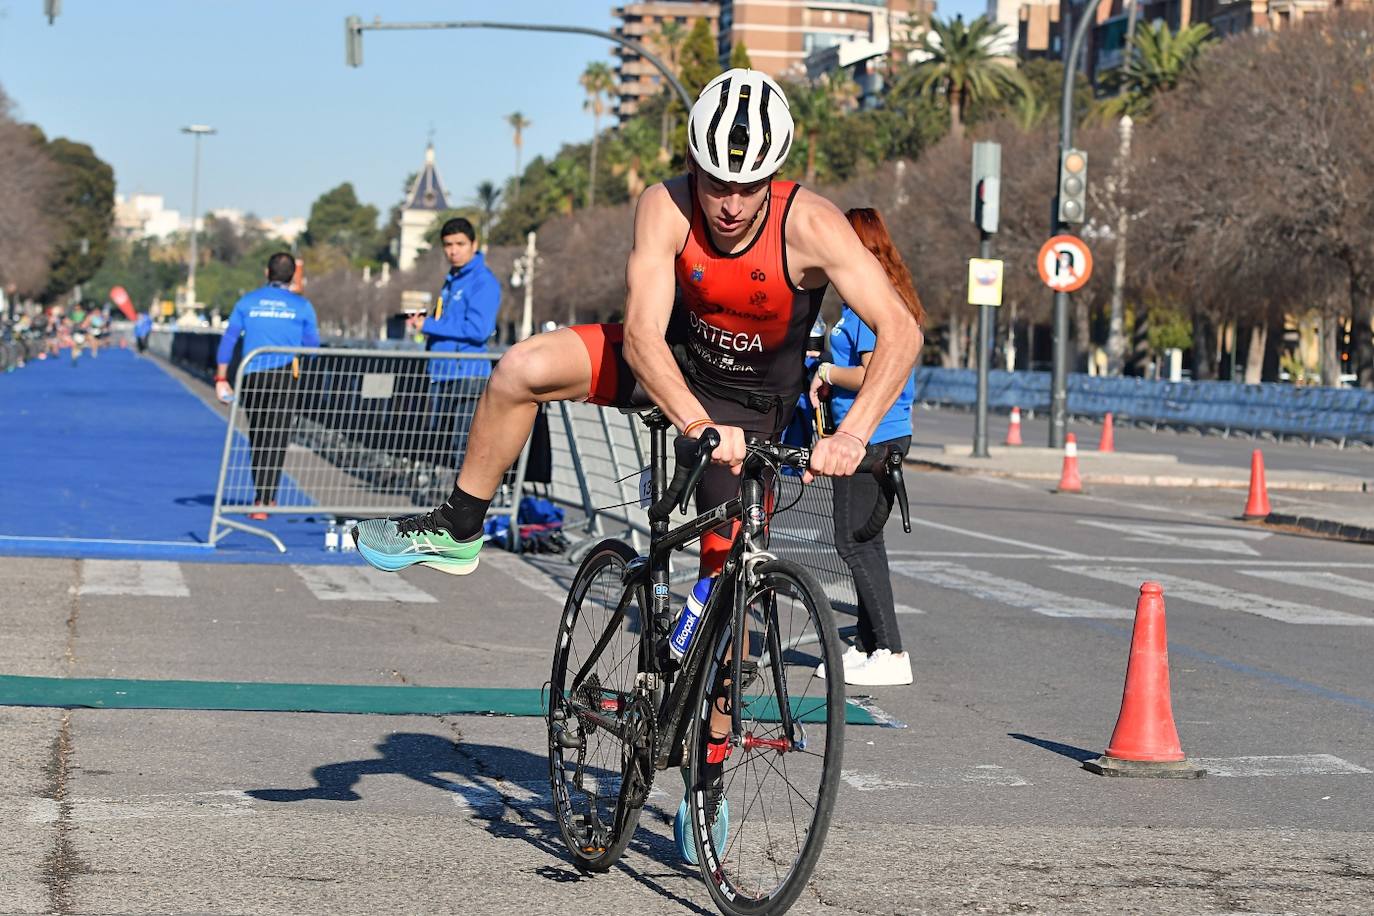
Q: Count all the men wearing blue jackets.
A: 2